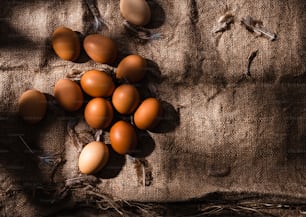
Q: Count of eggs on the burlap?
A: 12